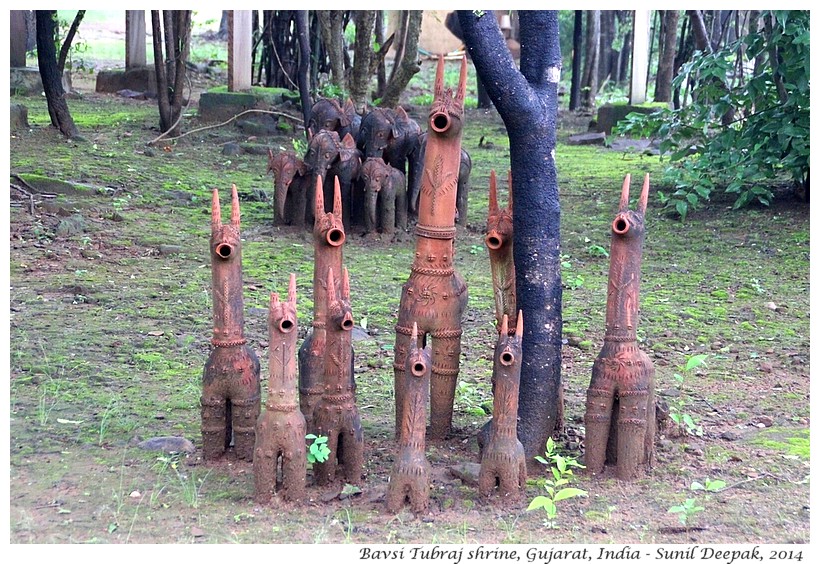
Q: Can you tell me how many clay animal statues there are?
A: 15